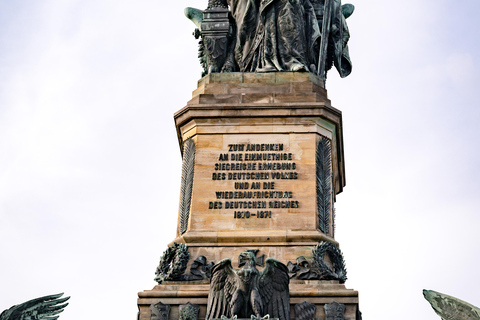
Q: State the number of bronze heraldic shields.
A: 4